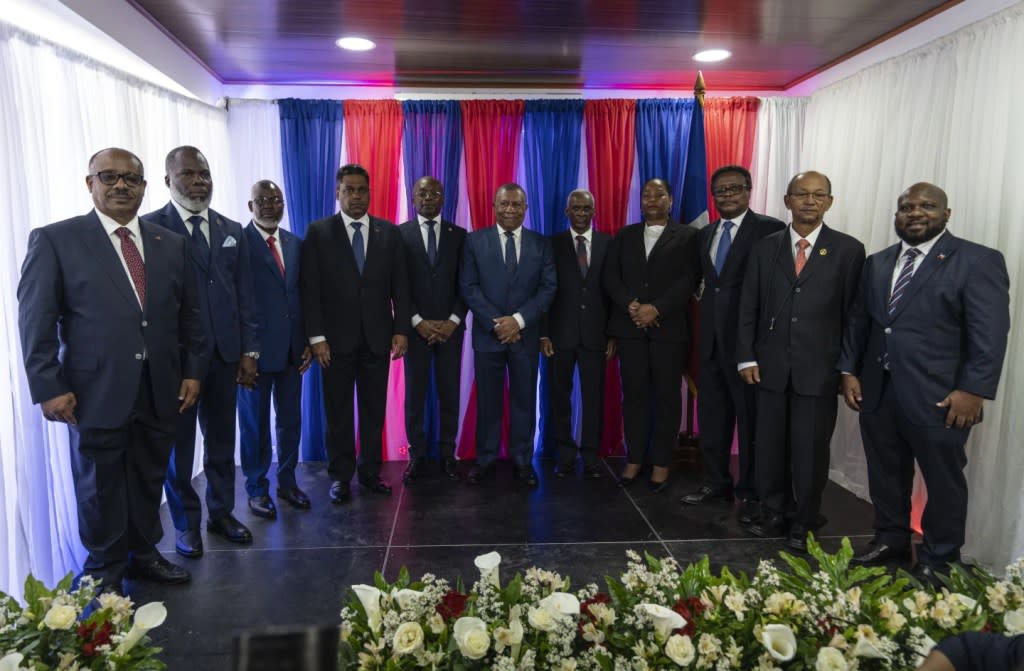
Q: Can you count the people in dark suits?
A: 11